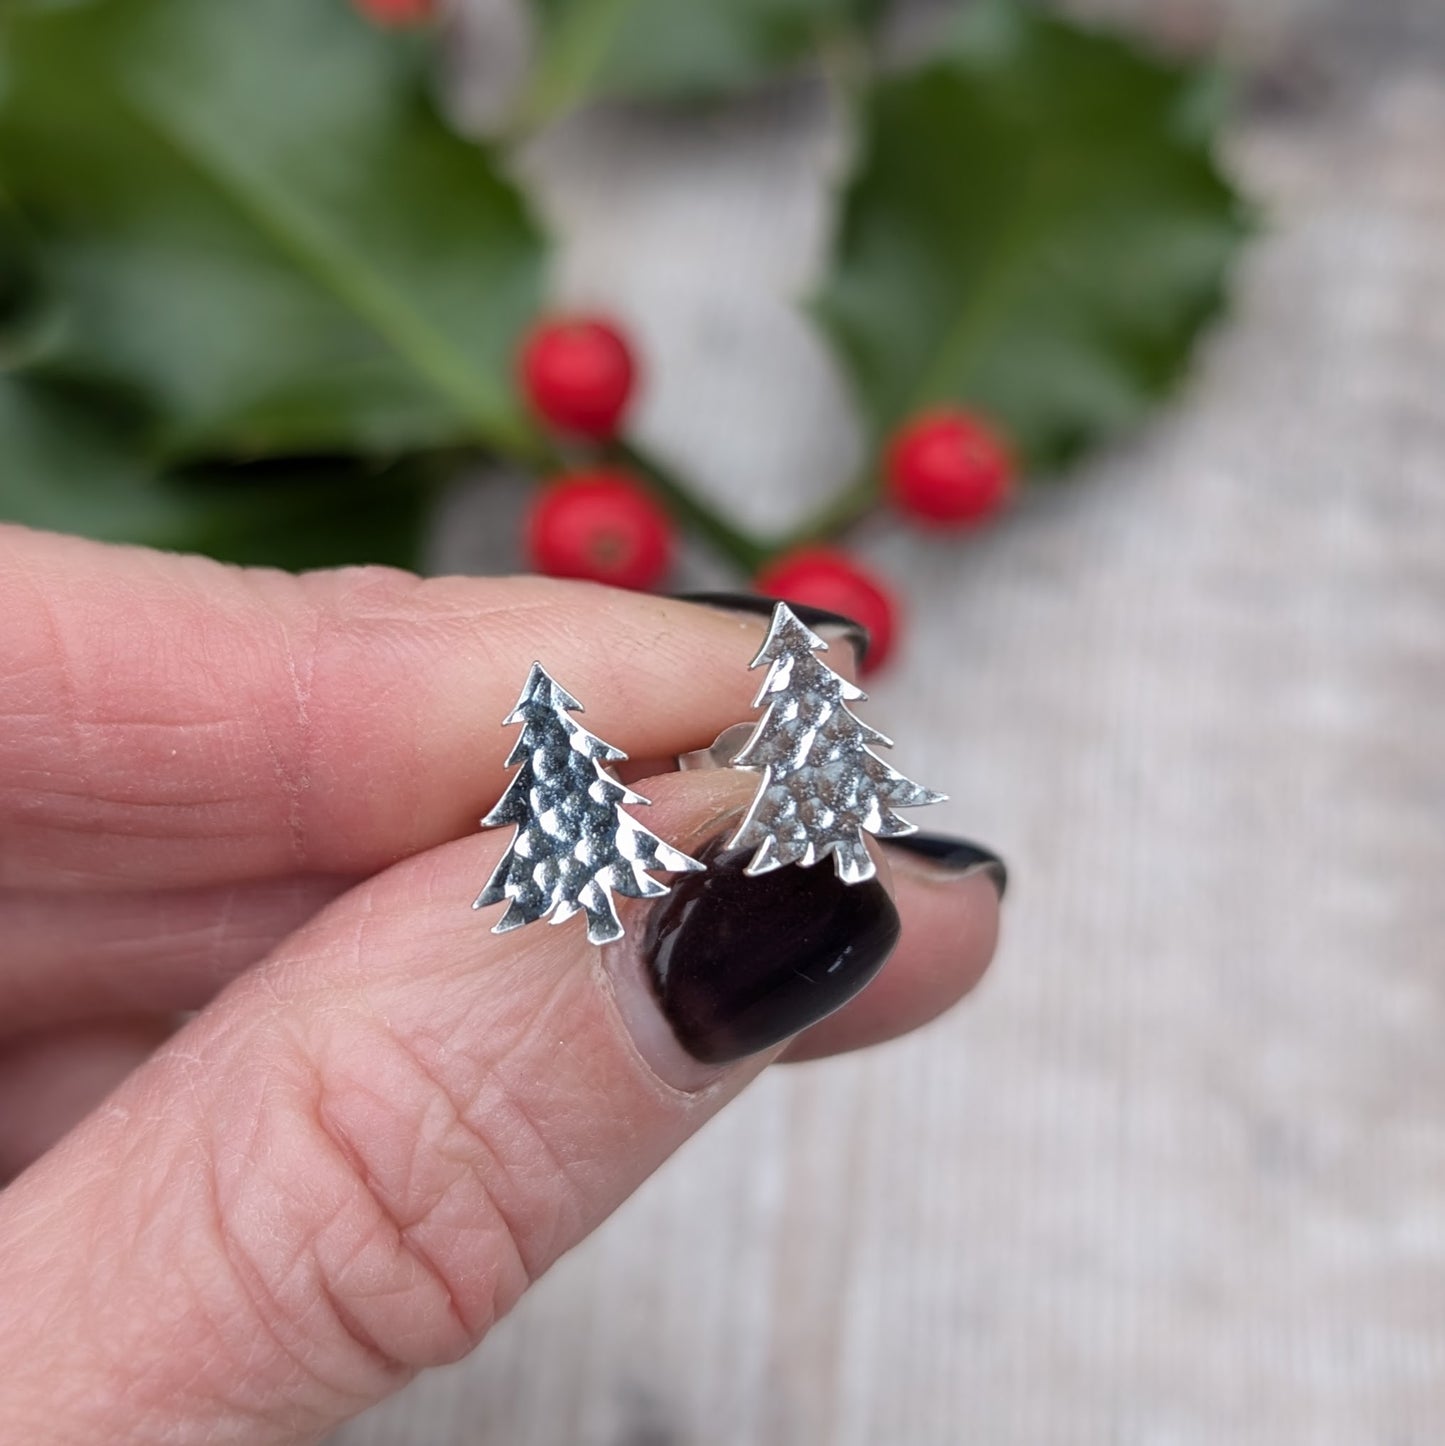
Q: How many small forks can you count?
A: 0